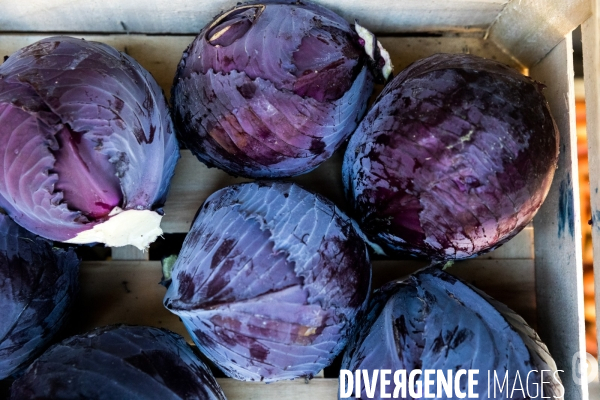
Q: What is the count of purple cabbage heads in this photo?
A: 7